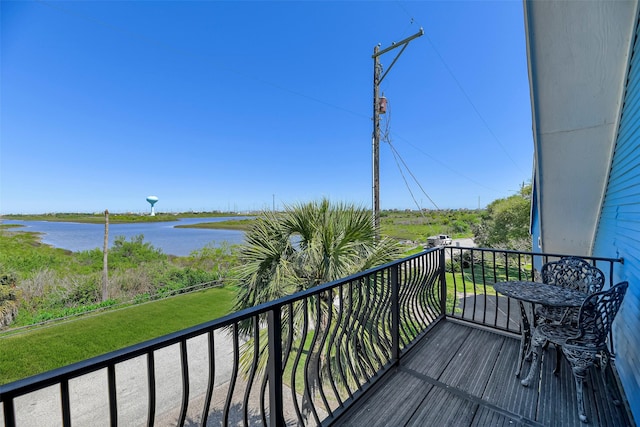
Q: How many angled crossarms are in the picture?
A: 1